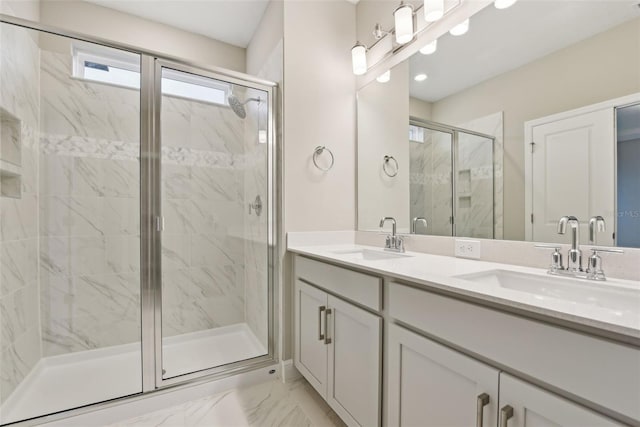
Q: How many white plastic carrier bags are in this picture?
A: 0